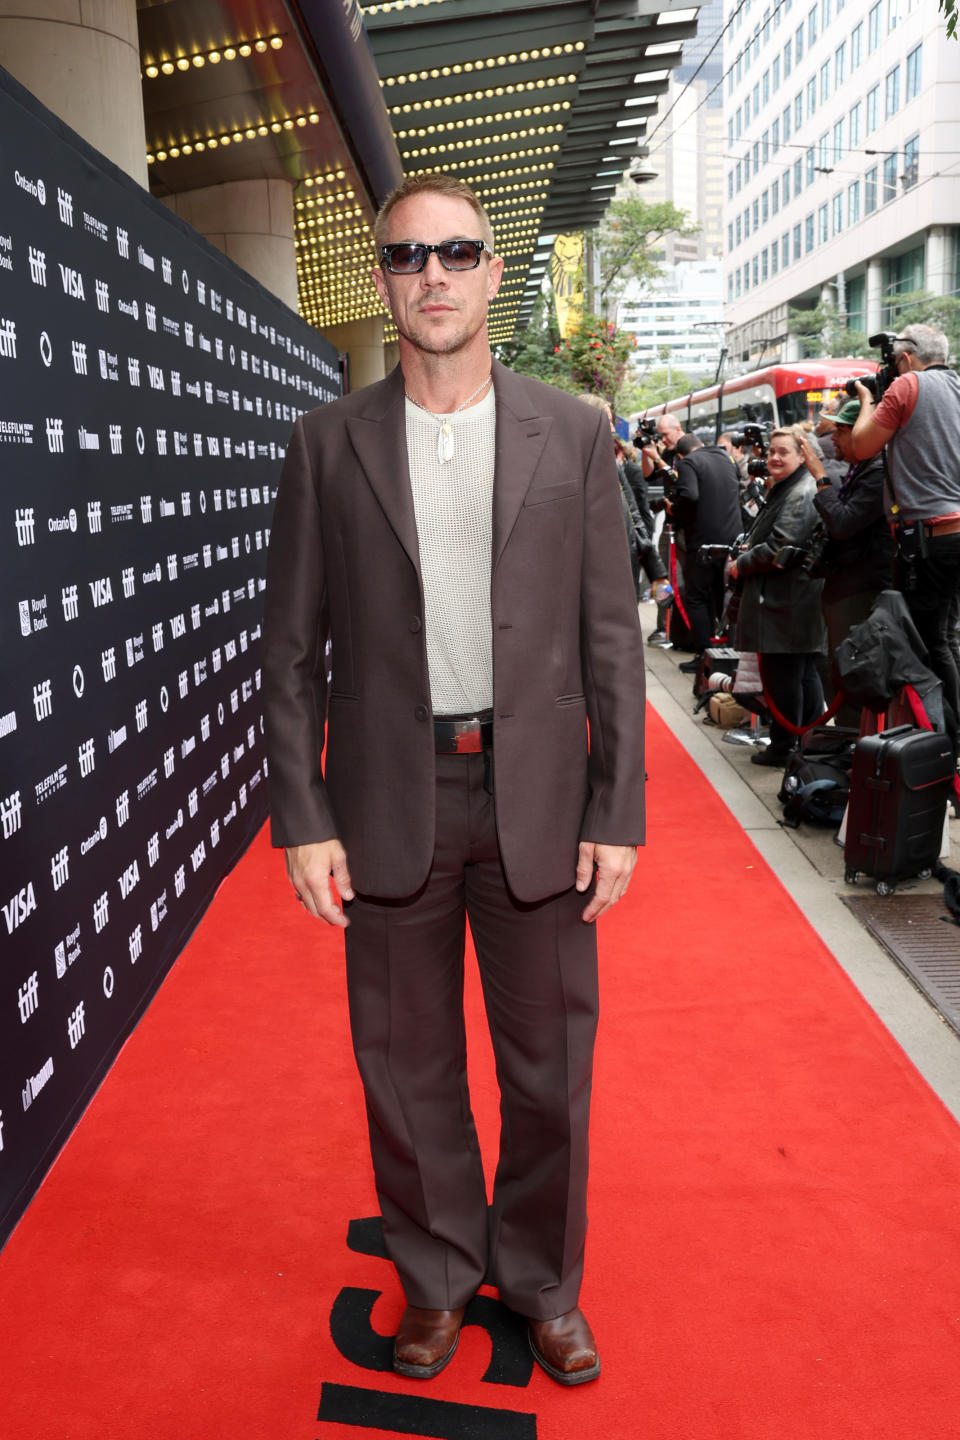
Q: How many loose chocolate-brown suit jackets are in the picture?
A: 1